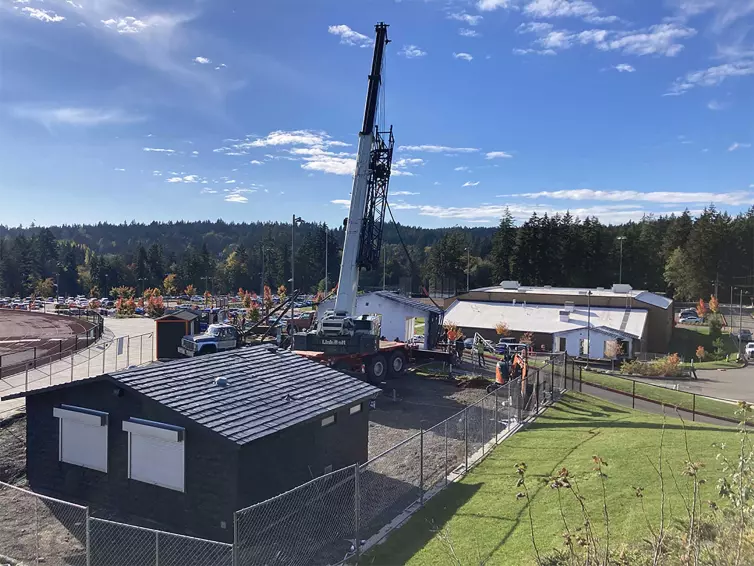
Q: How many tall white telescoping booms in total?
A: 1